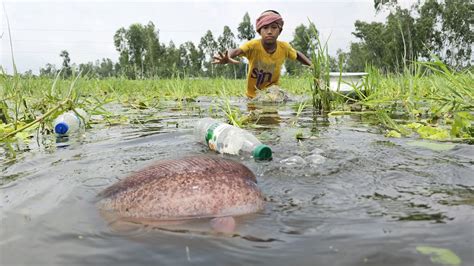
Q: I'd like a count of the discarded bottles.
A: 2